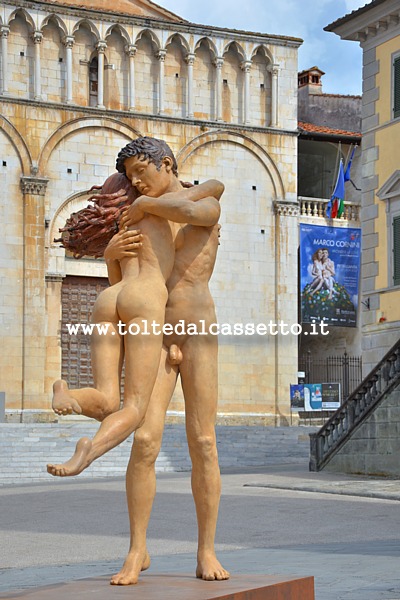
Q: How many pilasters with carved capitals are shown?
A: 2